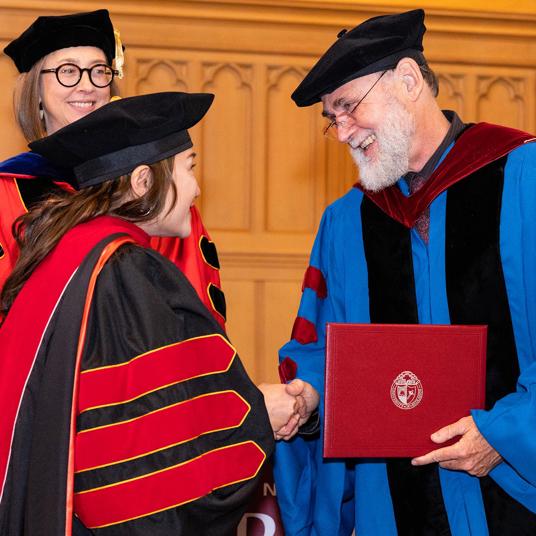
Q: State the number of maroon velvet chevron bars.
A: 3